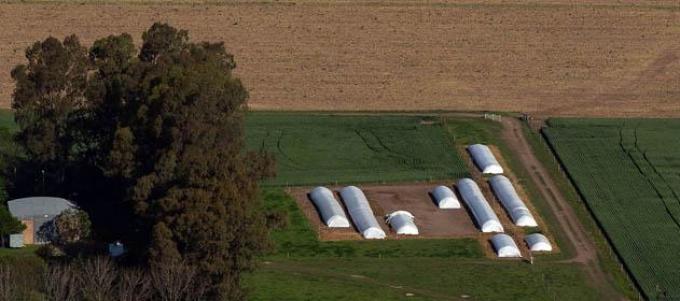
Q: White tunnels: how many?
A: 9